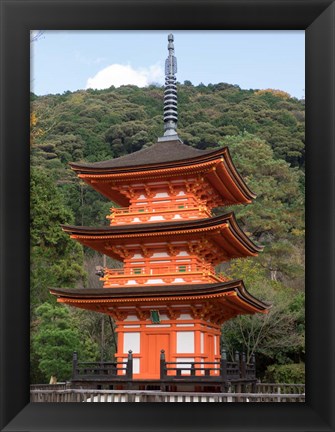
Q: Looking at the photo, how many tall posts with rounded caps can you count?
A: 7